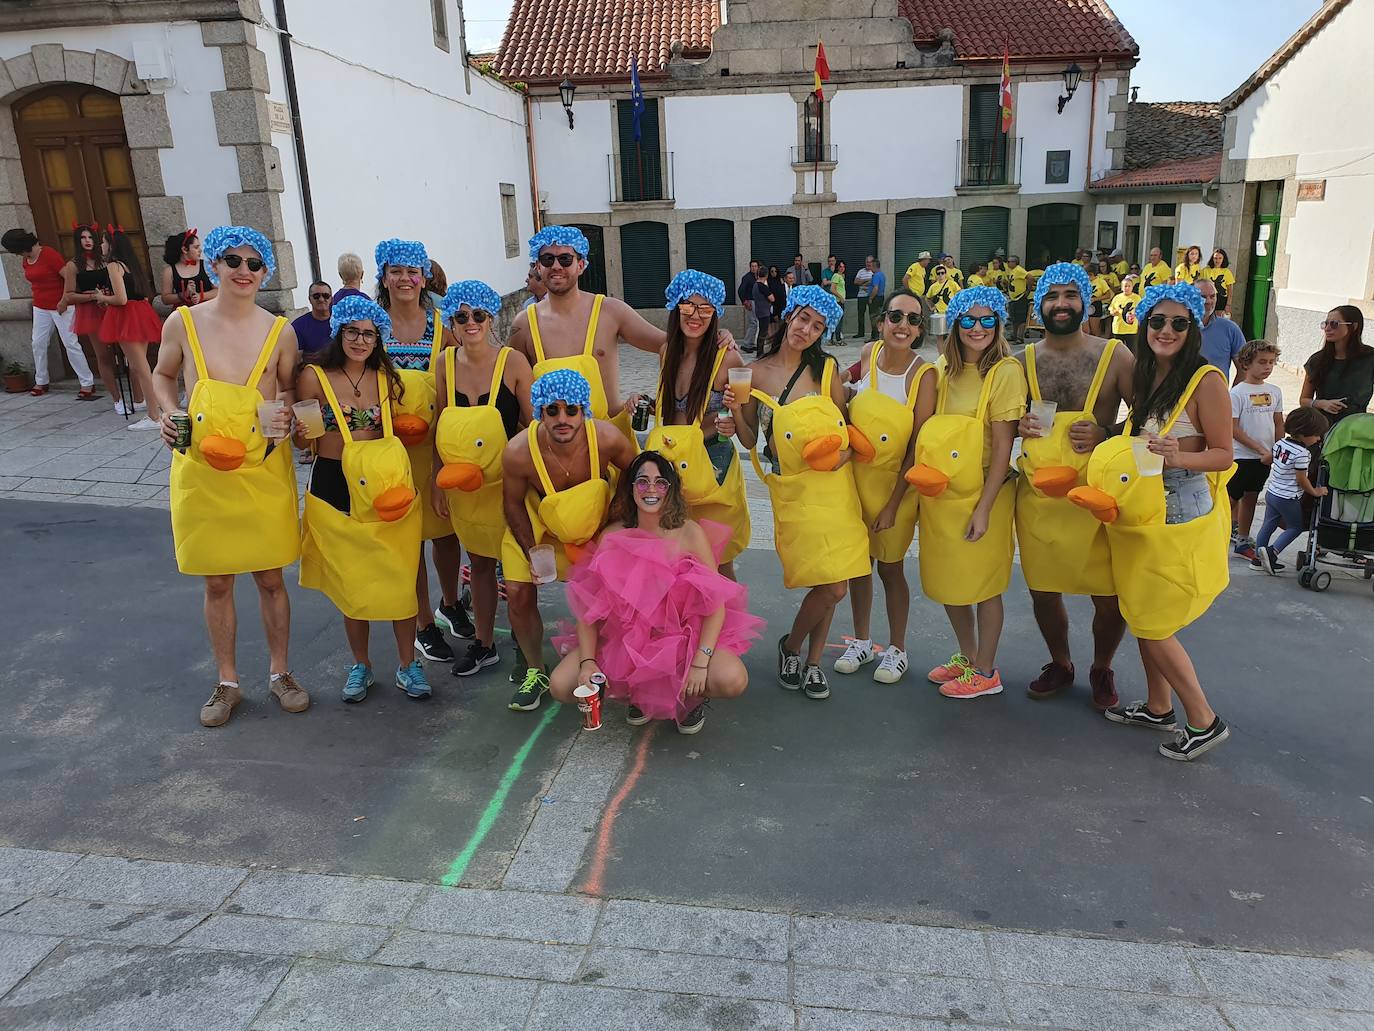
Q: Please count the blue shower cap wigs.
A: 11